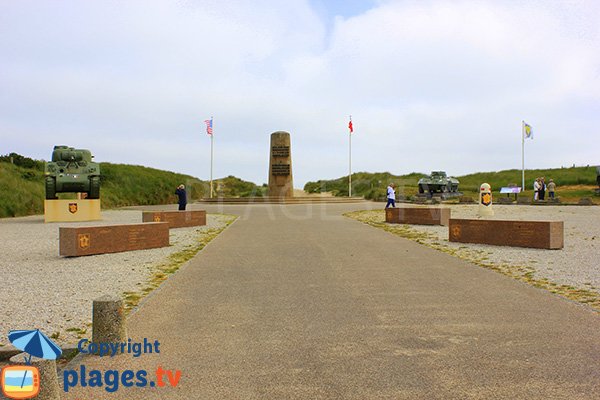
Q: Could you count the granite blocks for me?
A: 4